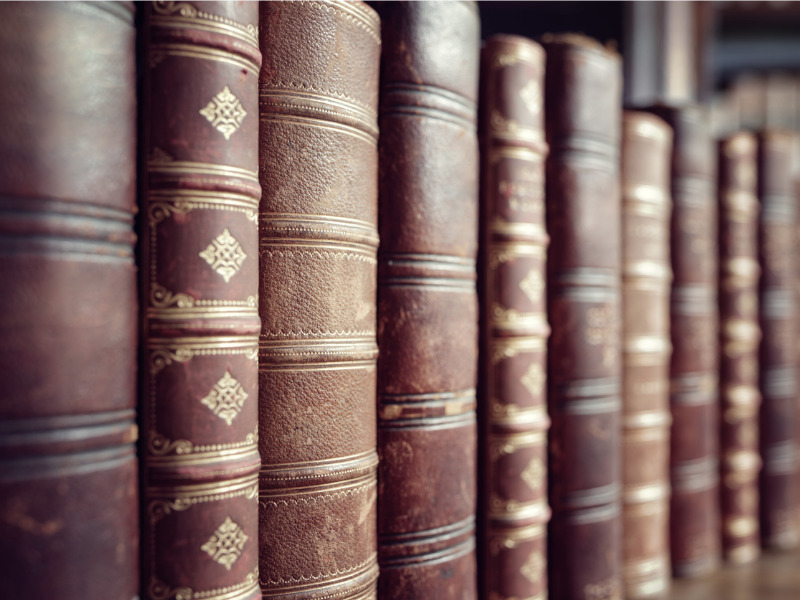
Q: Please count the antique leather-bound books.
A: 10